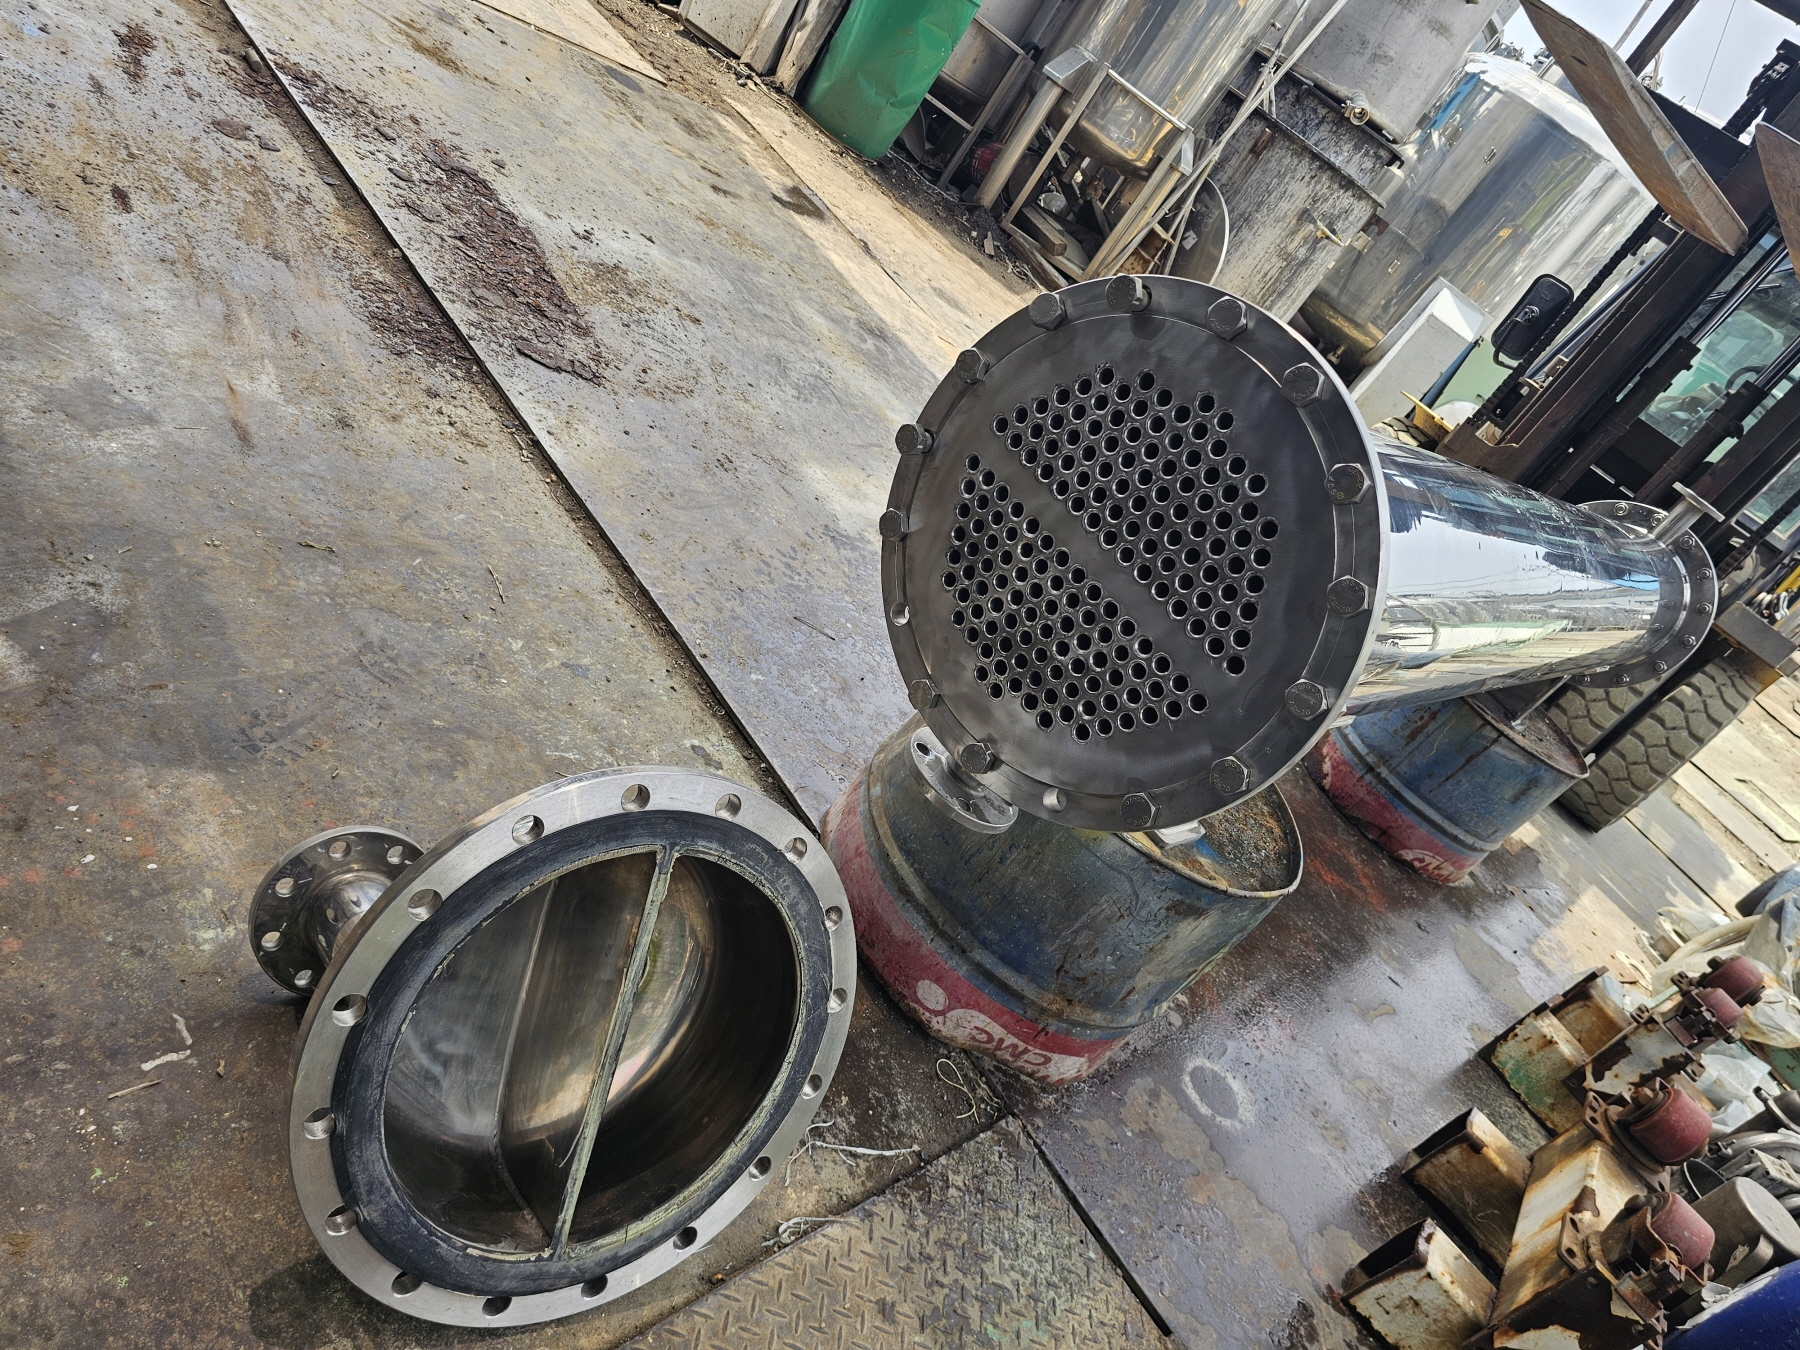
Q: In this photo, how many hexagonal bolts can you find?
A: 14